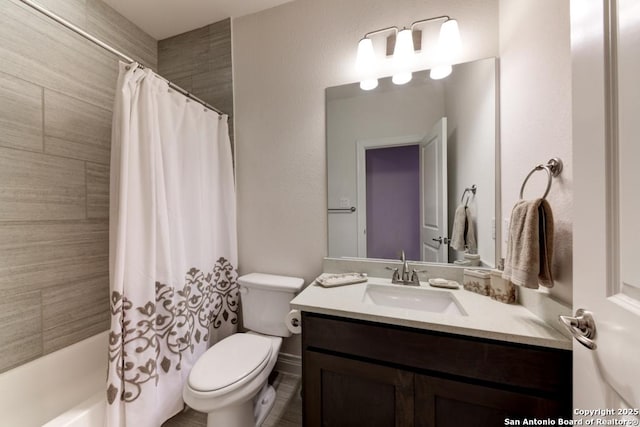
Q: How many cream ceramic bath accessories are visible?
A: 4